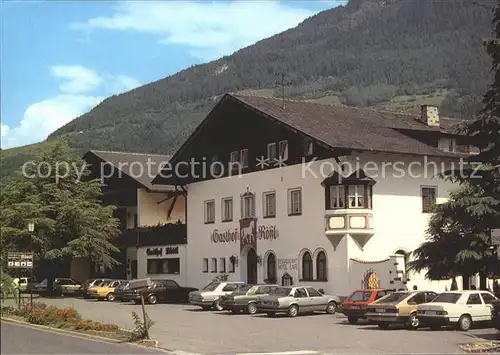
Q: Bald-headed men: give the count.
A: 0